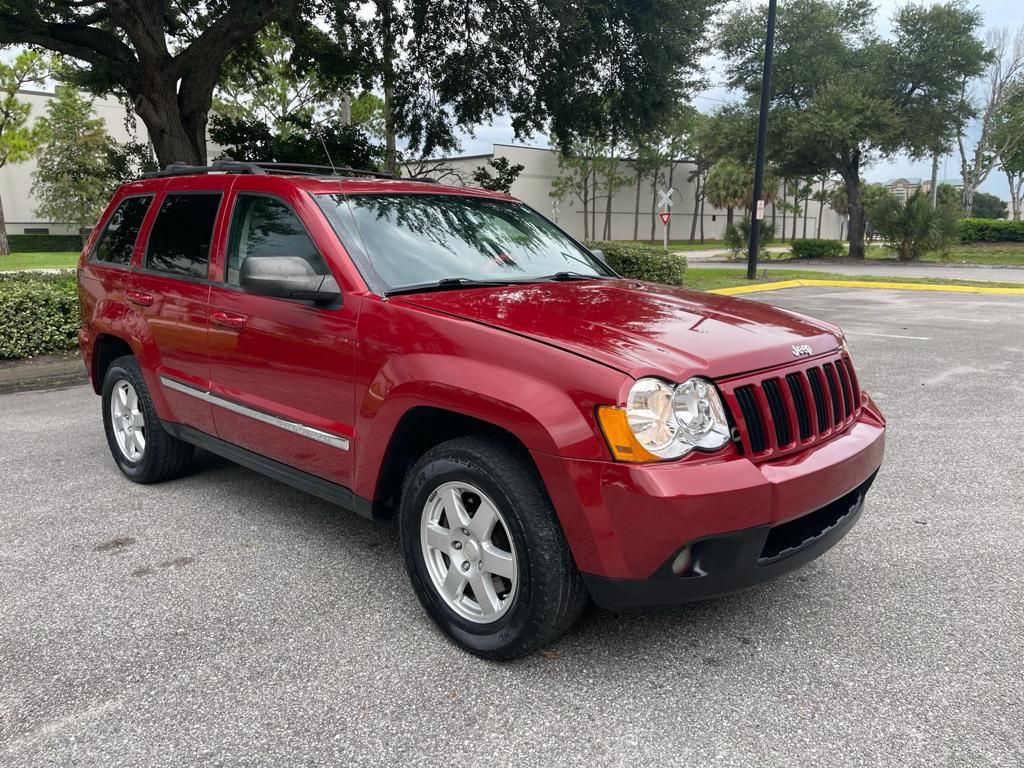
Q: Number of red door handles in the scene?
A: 2